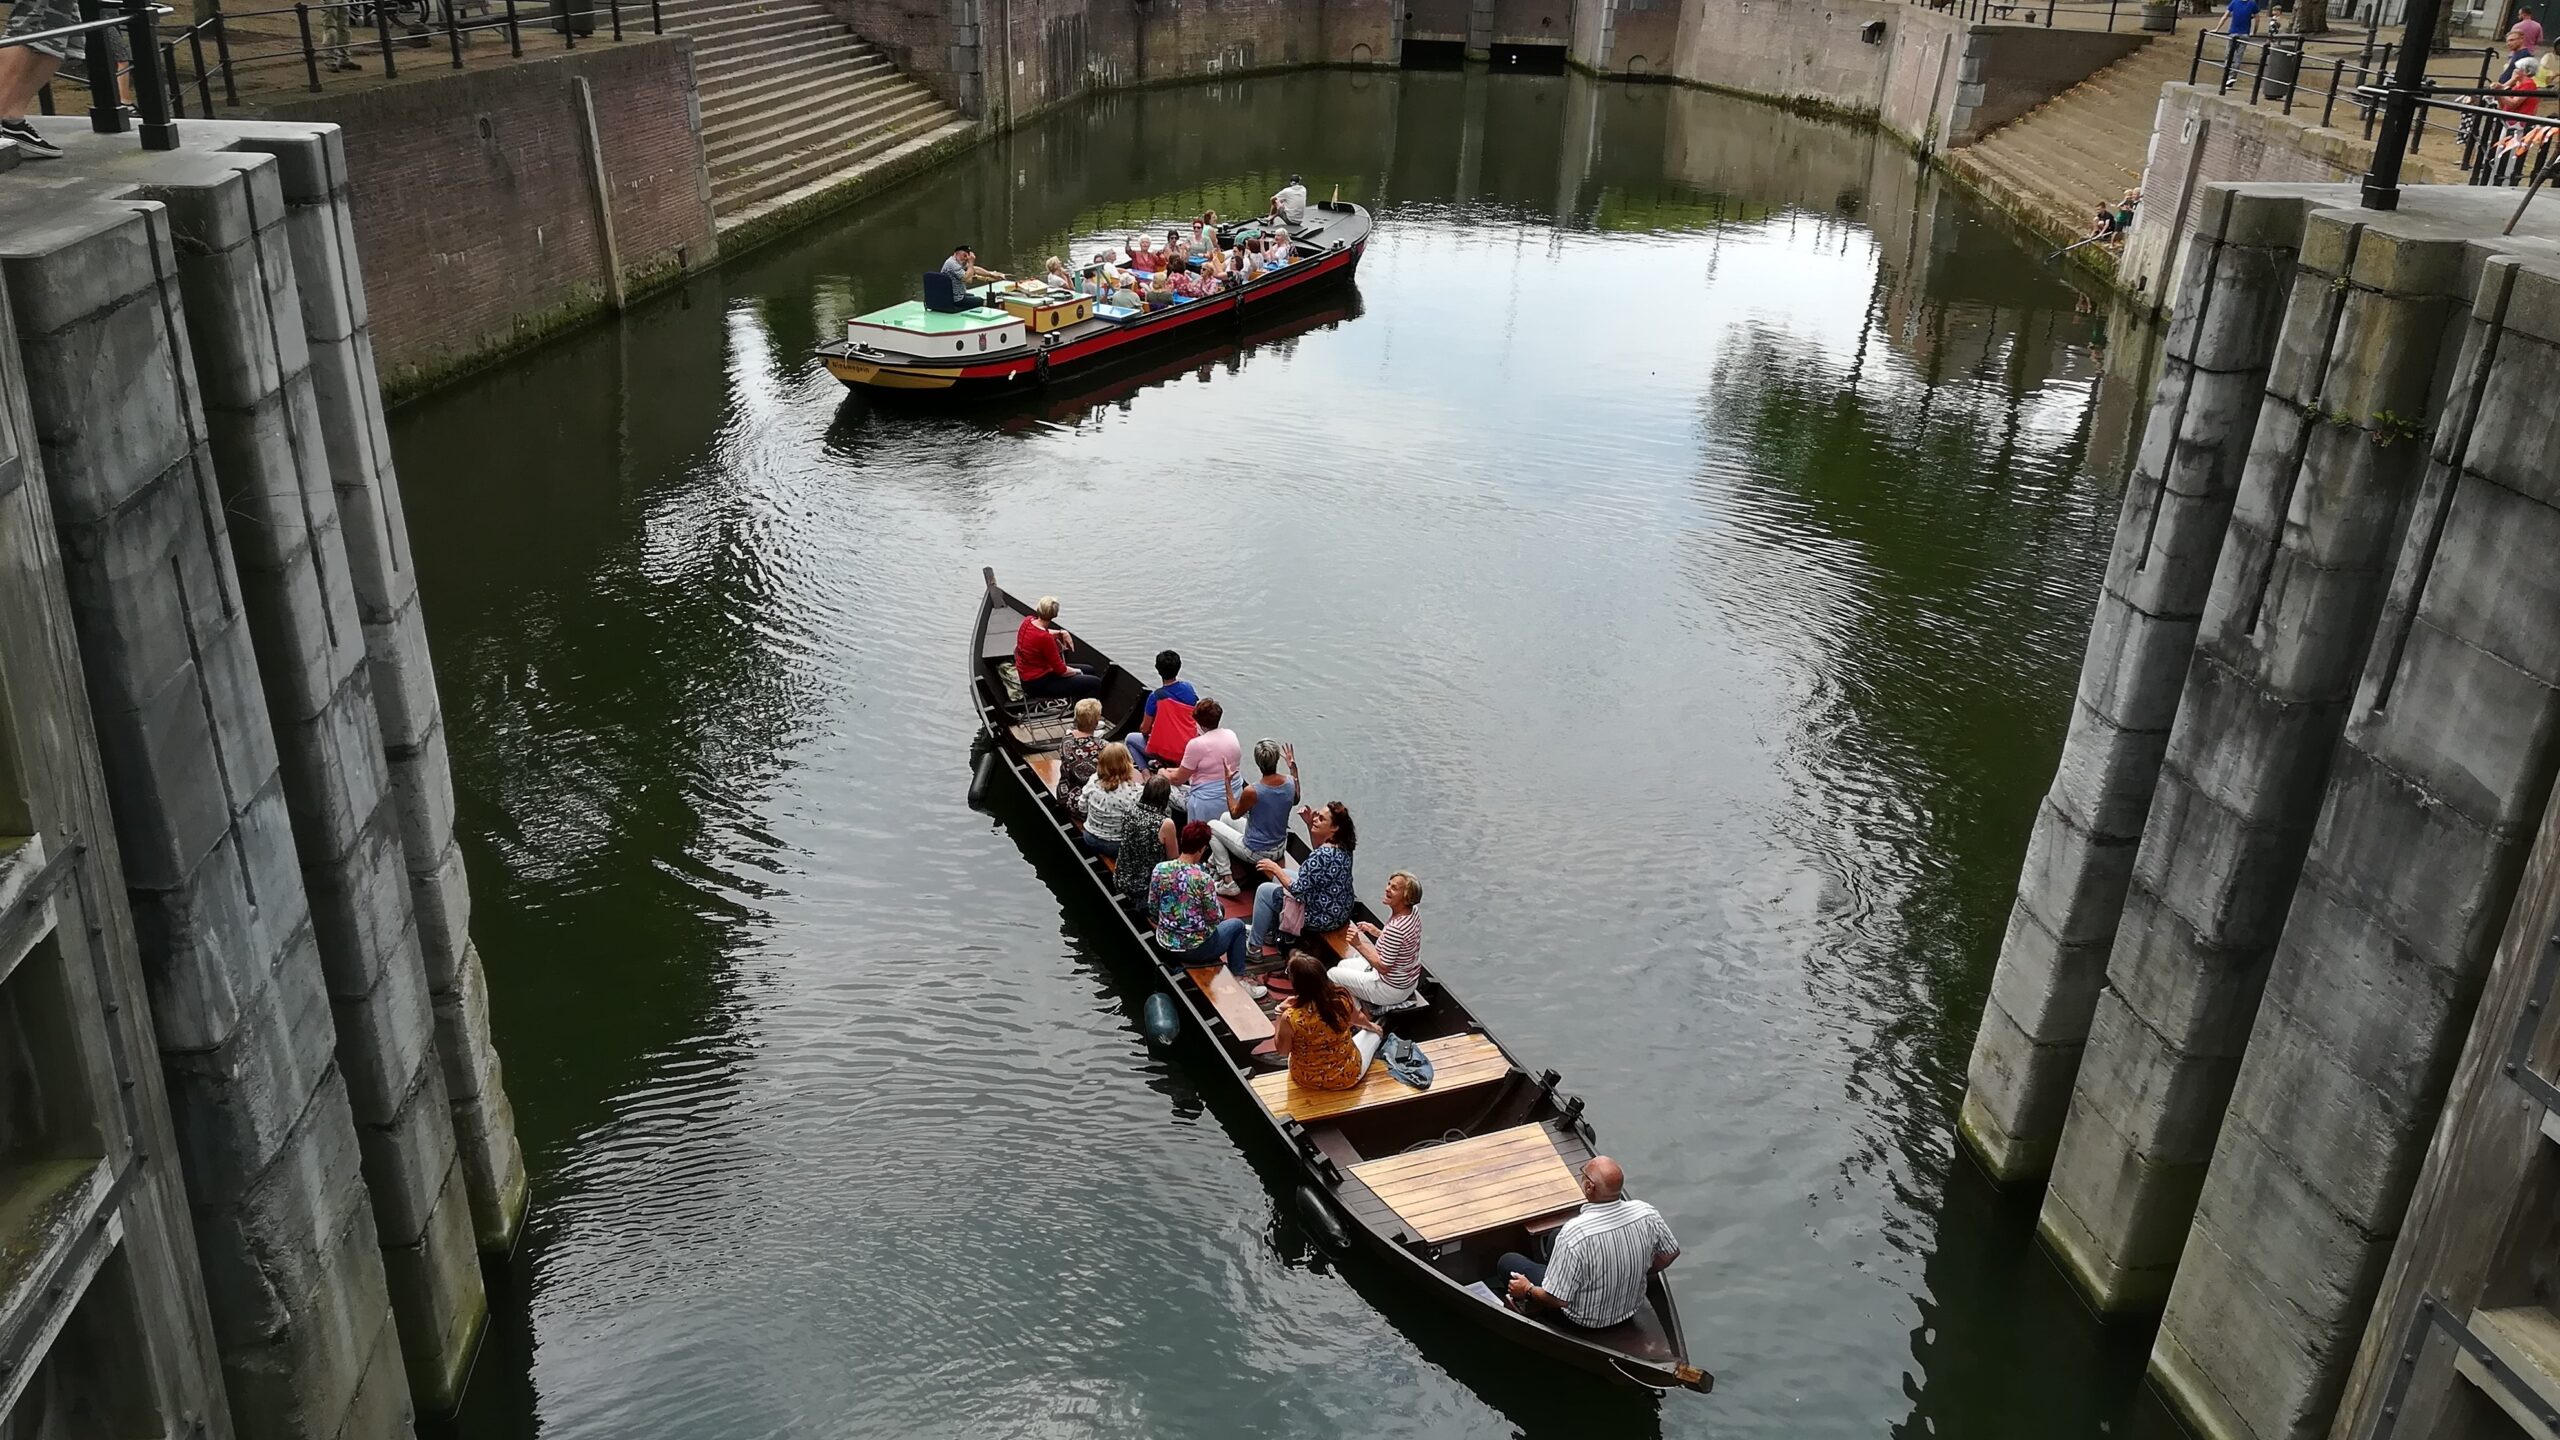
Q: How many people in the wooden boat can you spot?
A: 12